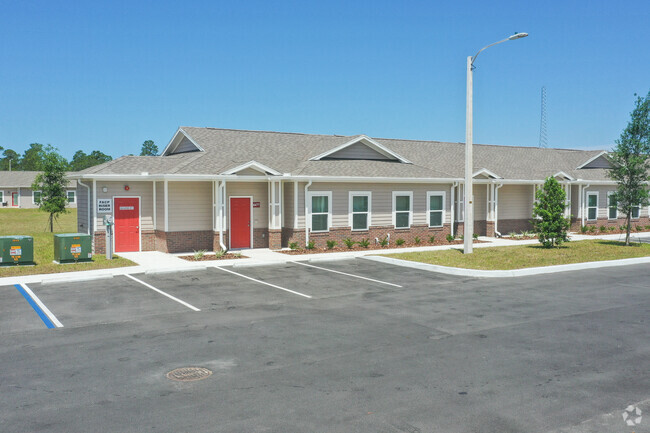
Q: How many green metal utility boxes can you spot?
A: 2